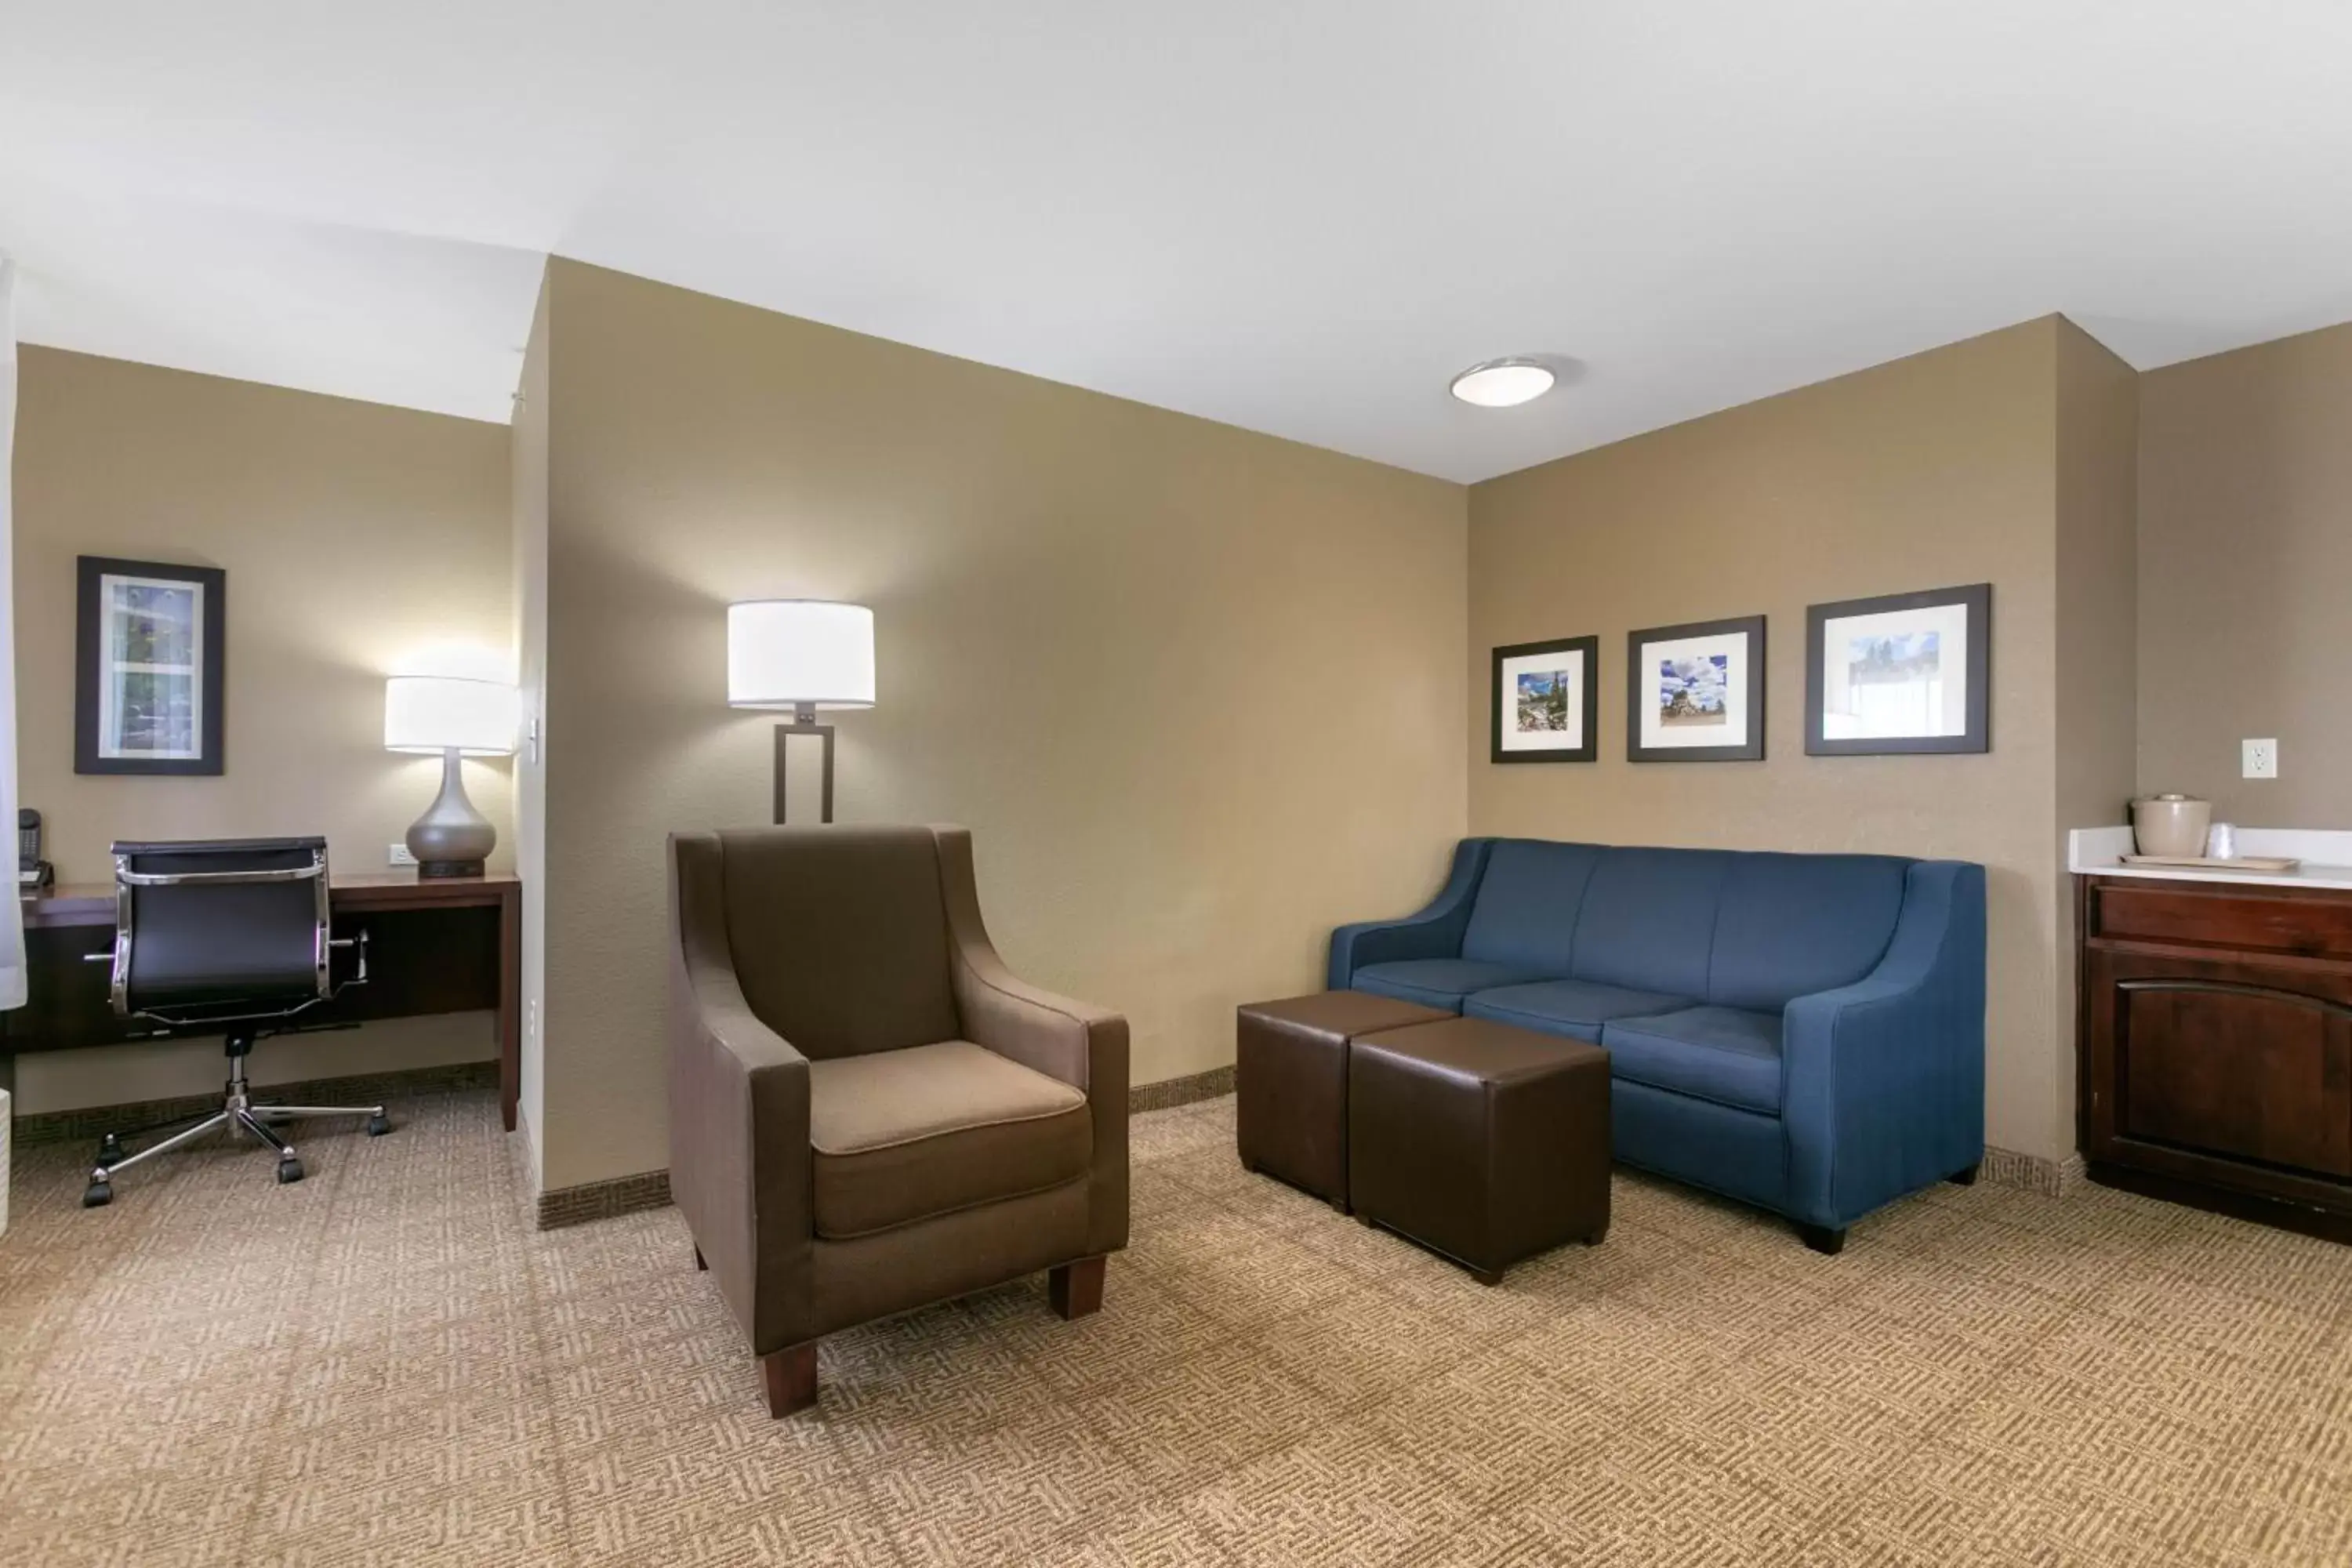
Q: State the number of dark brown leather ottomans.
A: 2